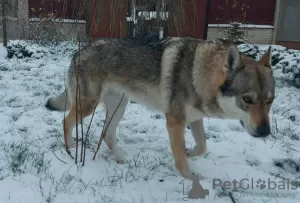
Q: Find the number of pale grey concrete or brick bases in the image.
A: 2